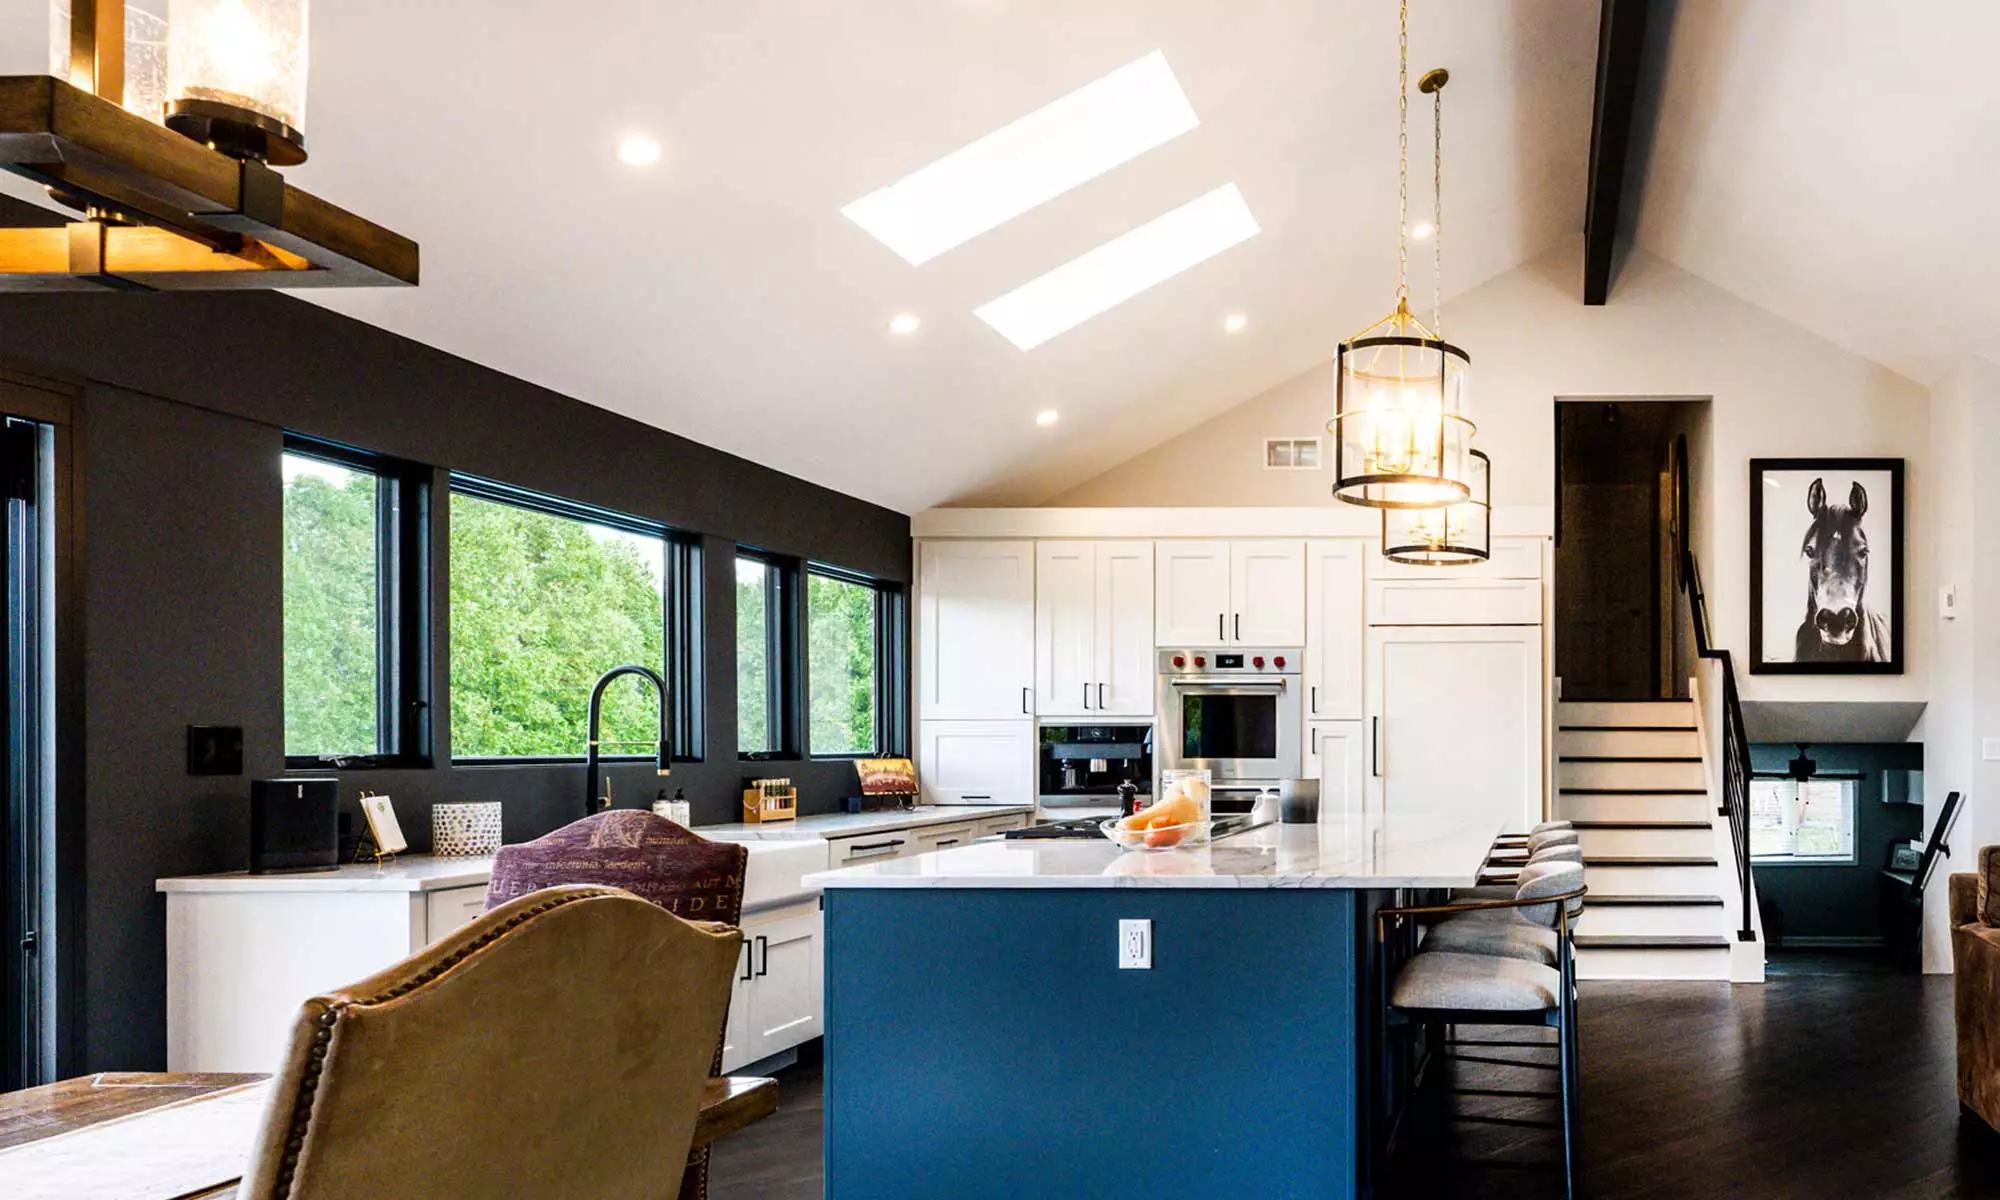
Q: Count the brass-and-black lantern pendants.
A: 2